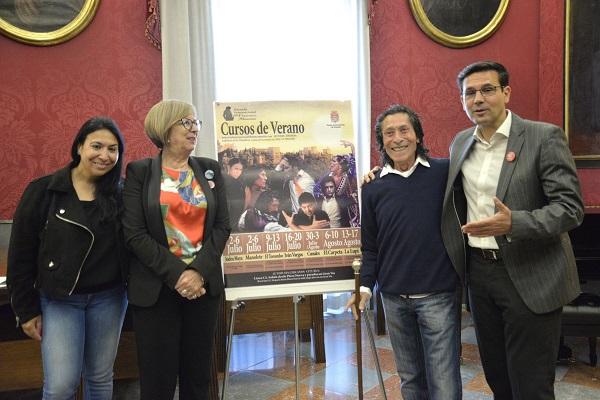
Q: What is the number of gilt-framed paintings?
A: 3